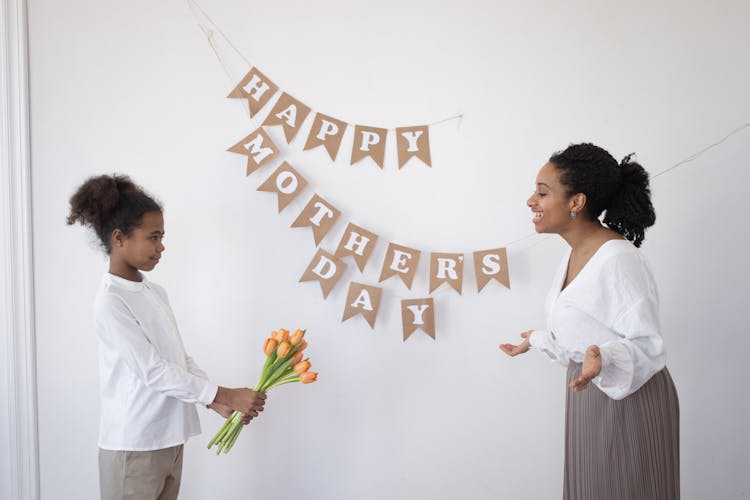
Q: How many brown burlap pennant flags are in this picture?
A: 15